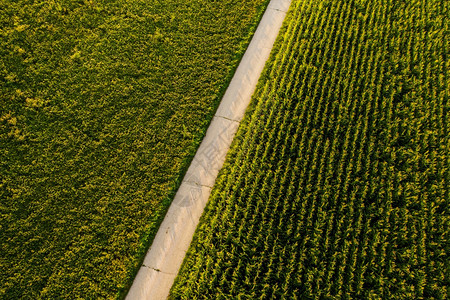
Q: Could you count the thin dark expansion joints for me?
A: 4